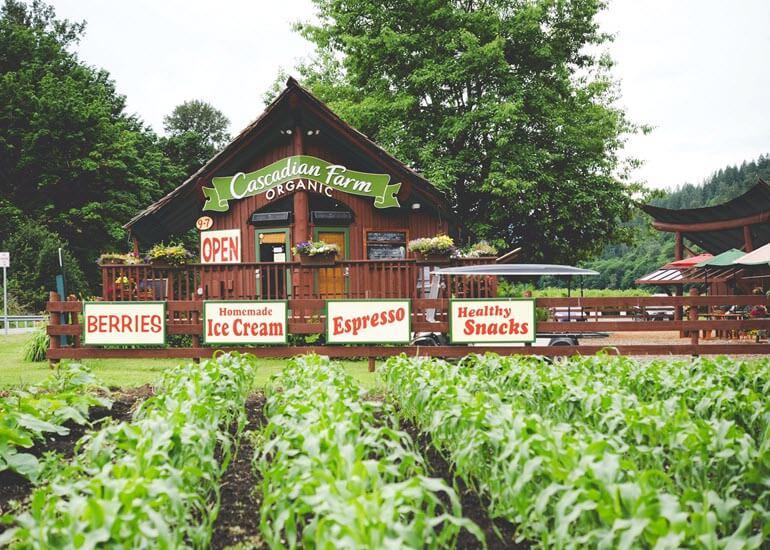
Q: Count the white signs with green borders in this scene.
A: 4